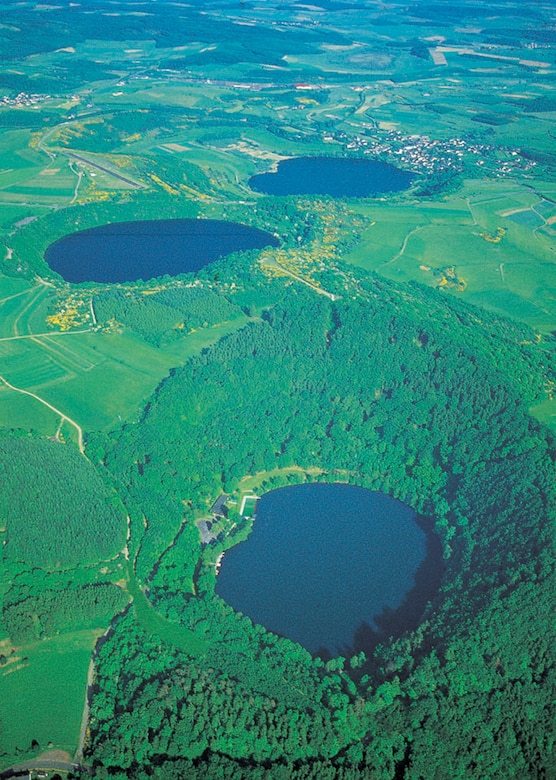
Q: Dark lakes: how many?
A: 3